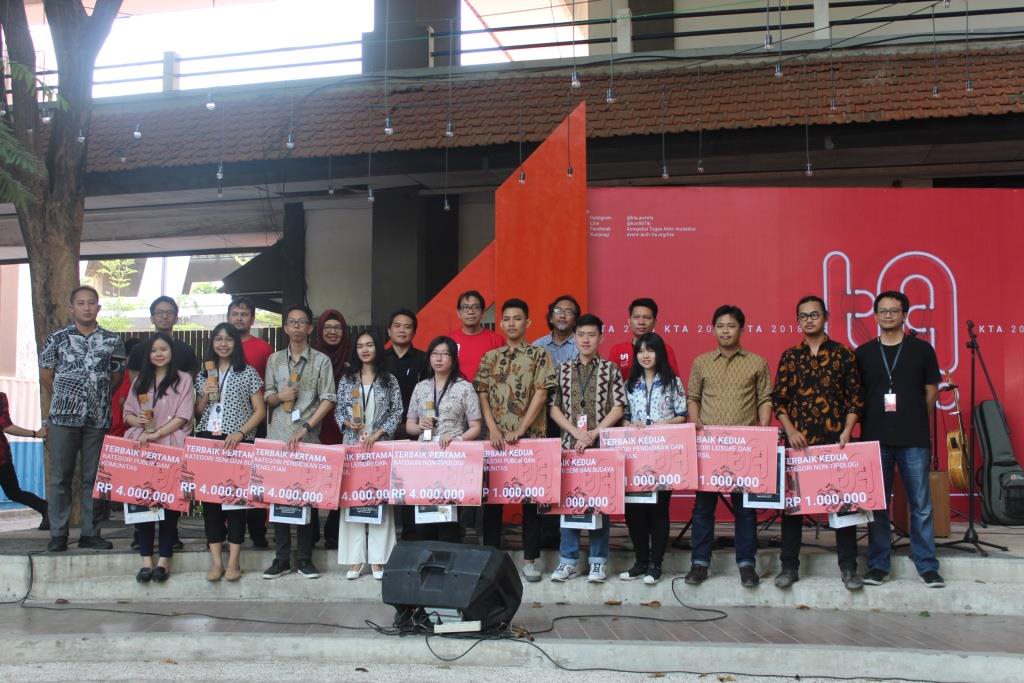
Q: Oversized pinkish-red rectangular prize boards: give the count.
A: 10